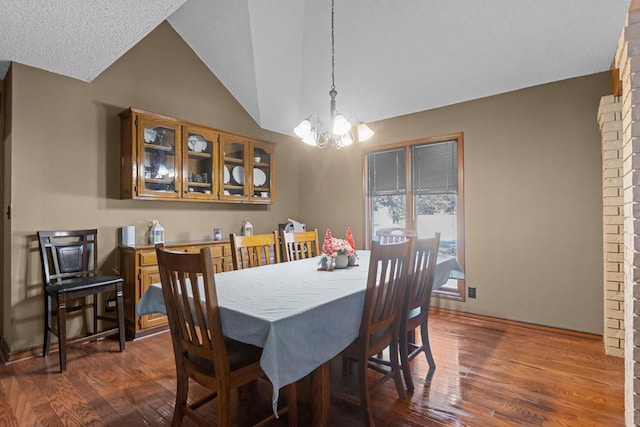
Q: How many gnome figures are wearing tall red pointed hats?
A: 2